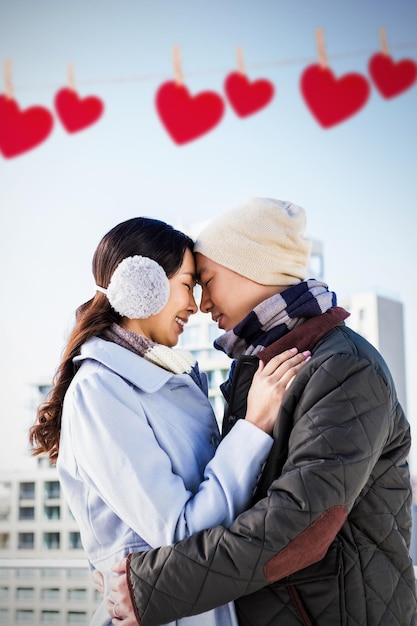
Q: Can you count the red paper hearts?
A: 6